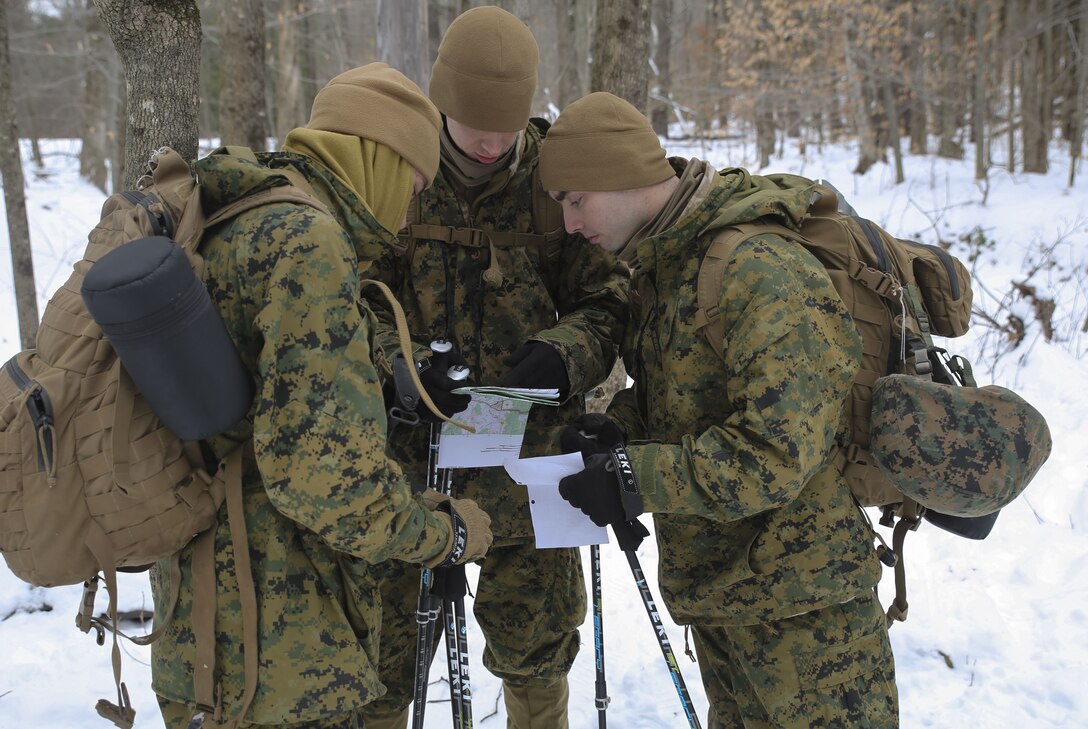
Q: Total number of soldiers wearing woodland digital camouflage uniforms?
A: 3